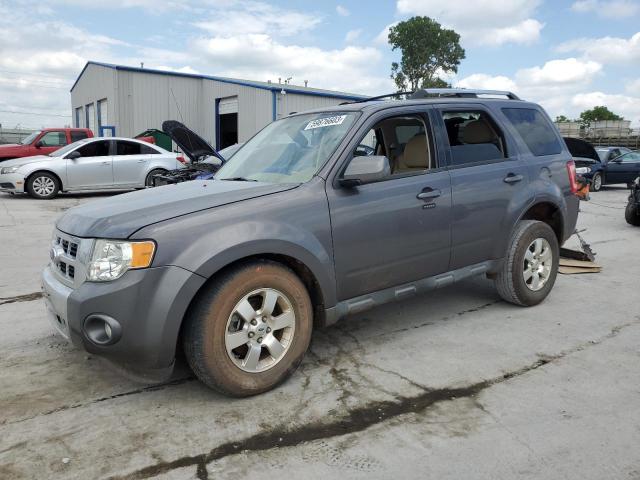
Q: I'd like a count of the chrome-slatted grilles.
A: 1